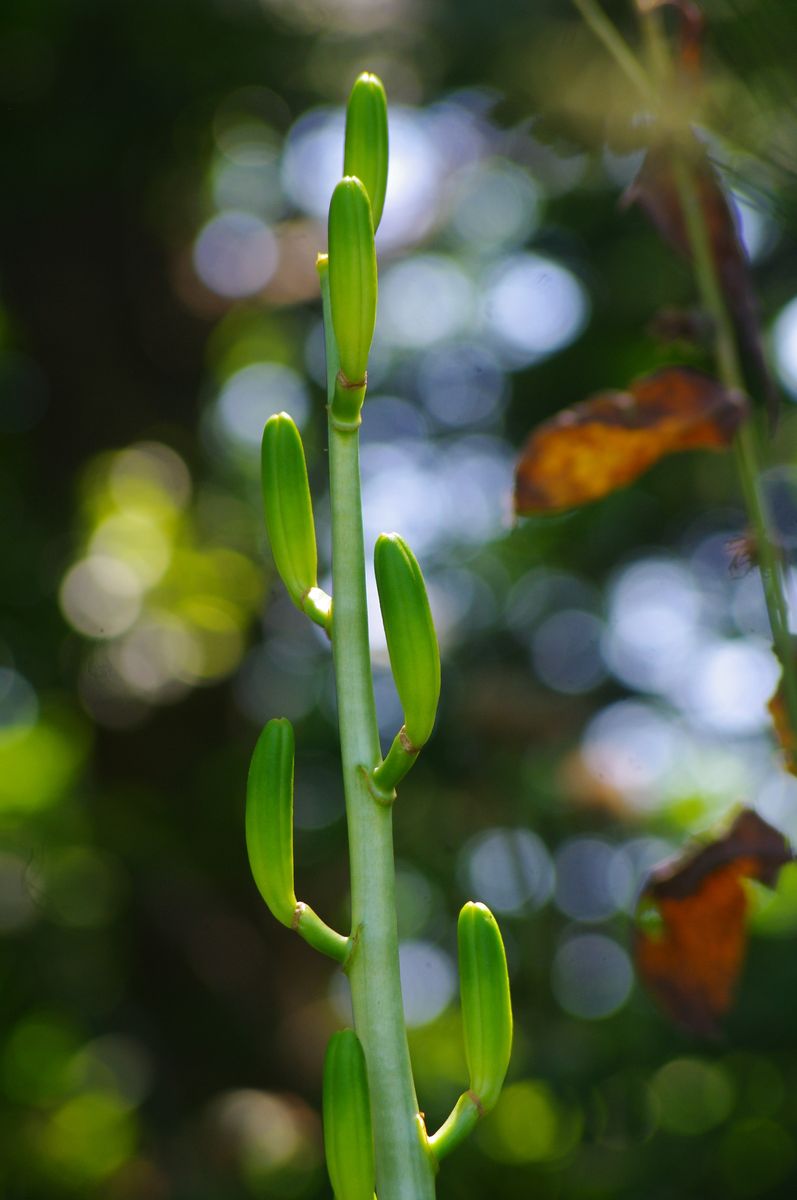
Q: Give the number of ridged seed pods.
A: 7